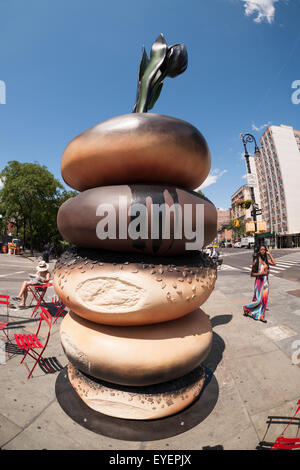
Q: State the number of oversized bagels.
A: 5